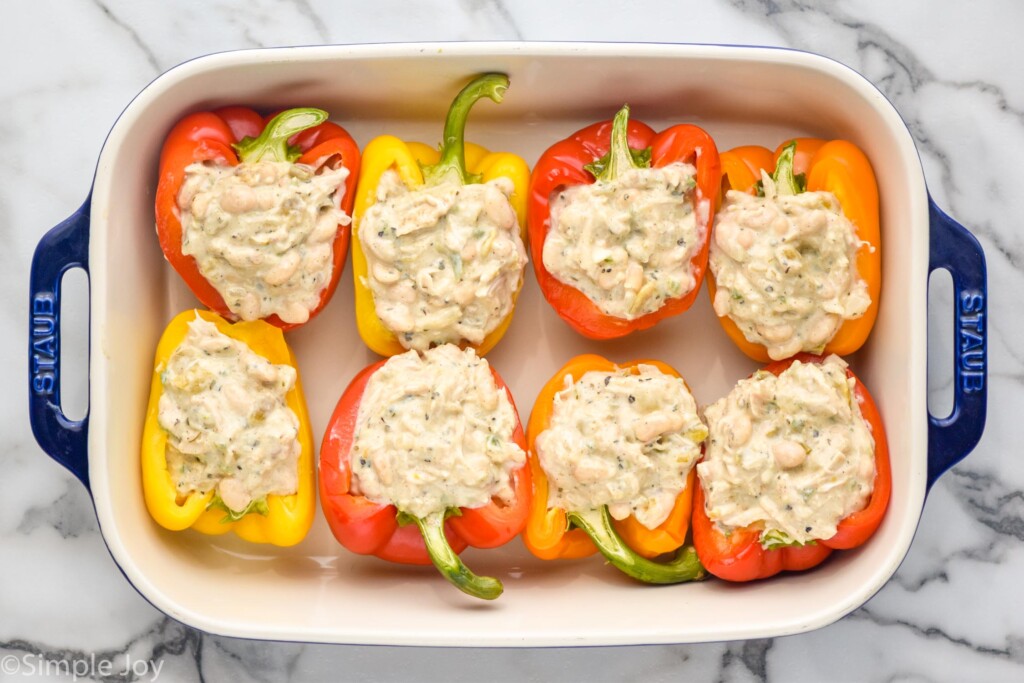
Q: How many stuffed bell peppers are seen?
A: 8